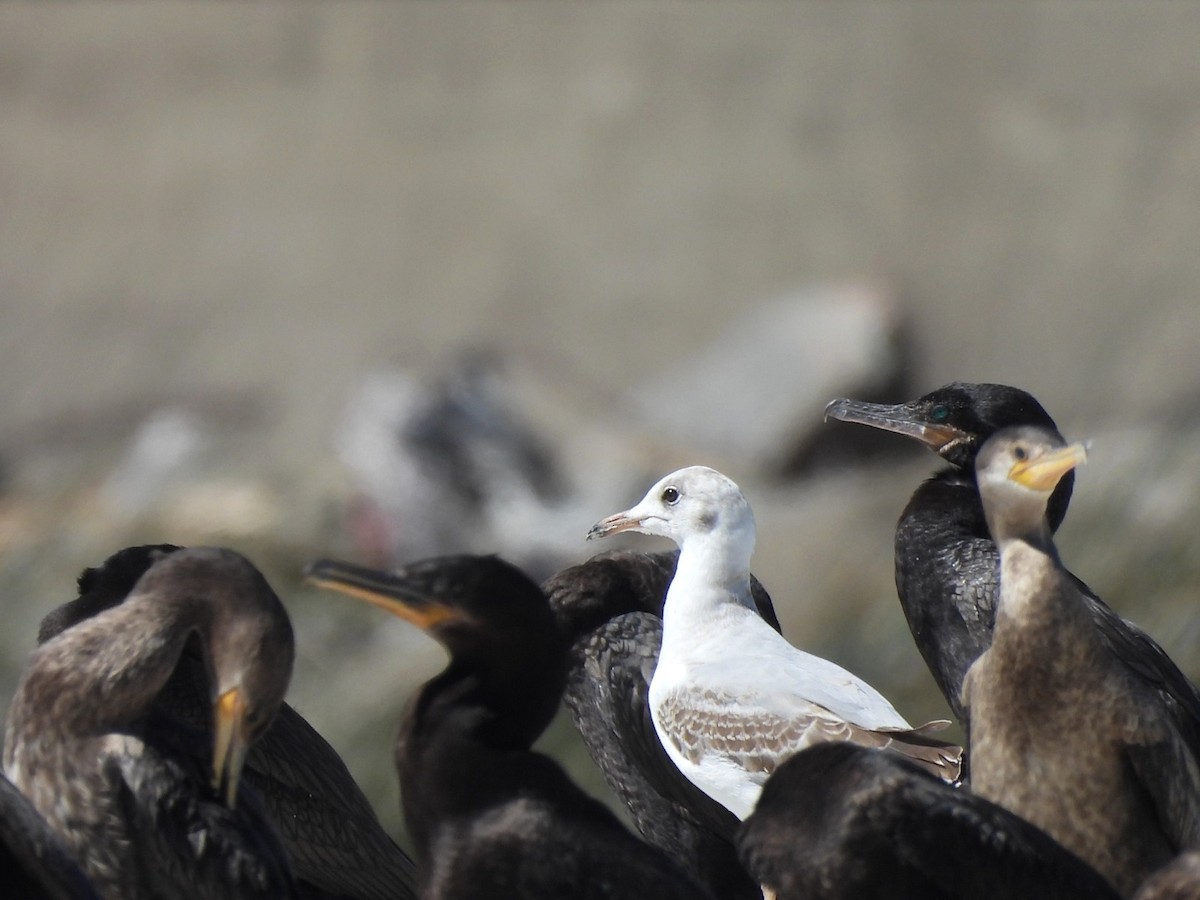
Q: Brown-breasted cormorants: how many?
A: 2